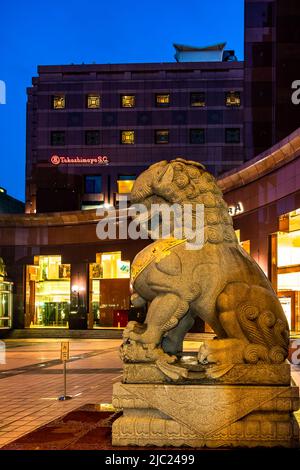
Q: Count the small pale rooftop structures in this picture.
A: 1